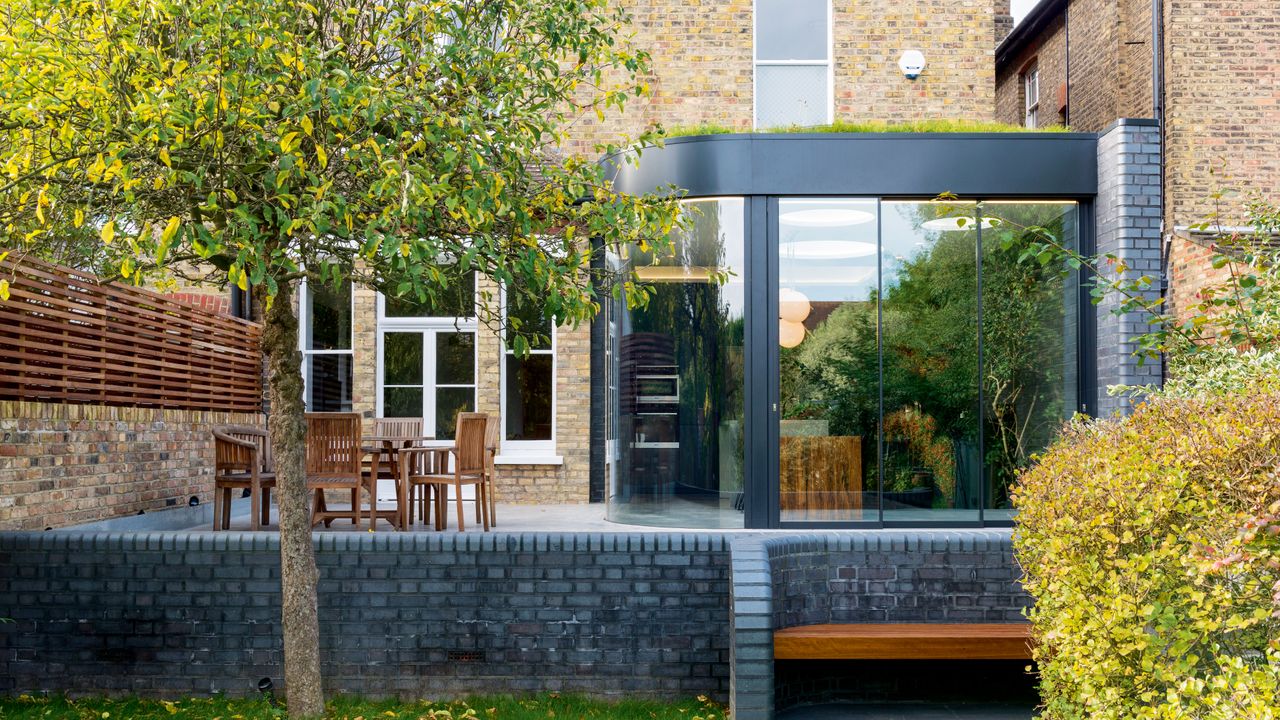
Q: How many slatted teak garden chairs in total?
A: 5